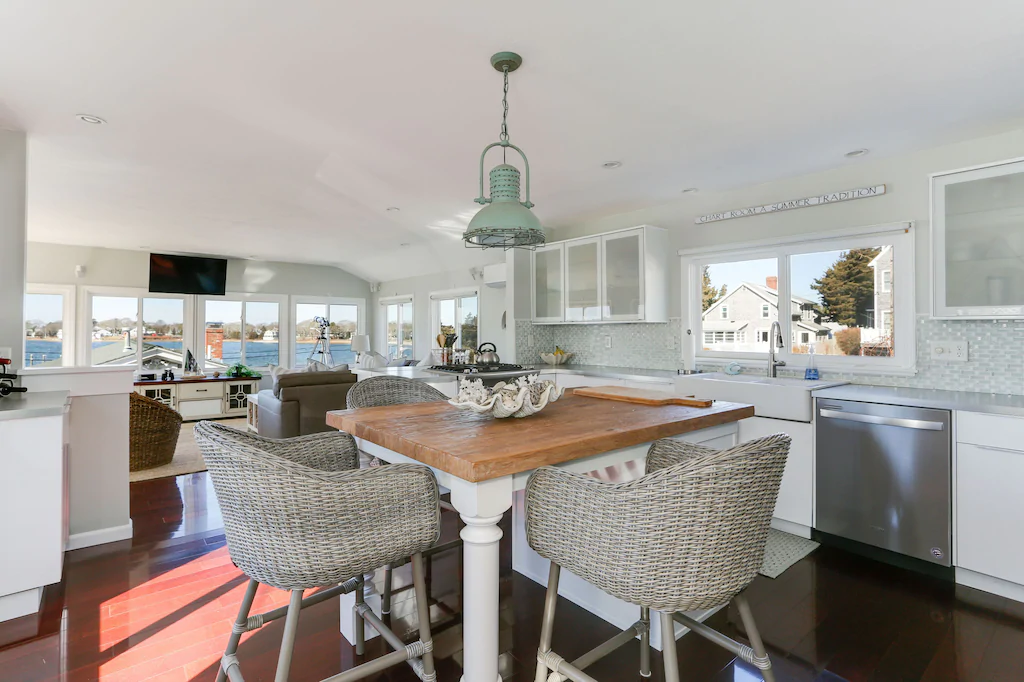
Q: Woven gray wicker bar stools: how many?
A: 3